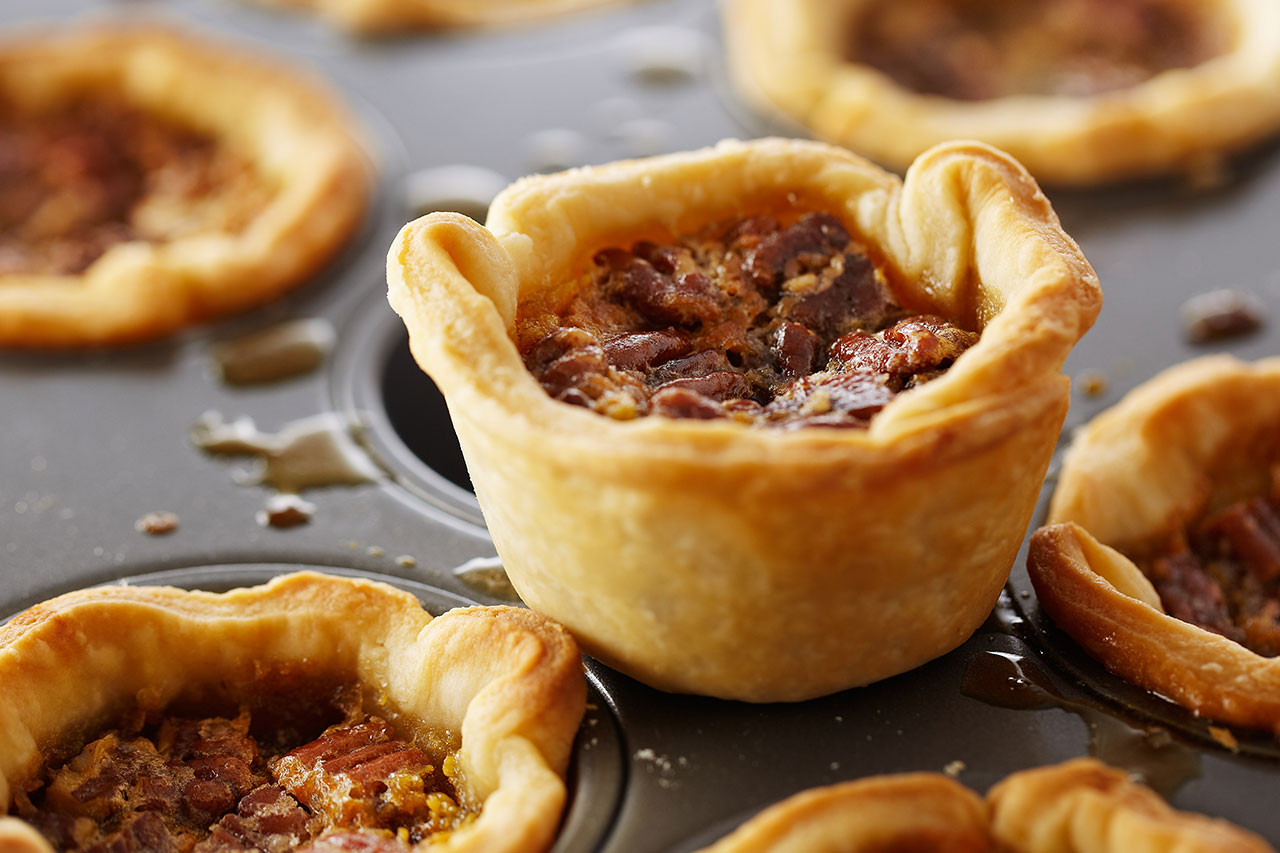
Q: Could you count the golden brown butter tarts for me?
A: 7